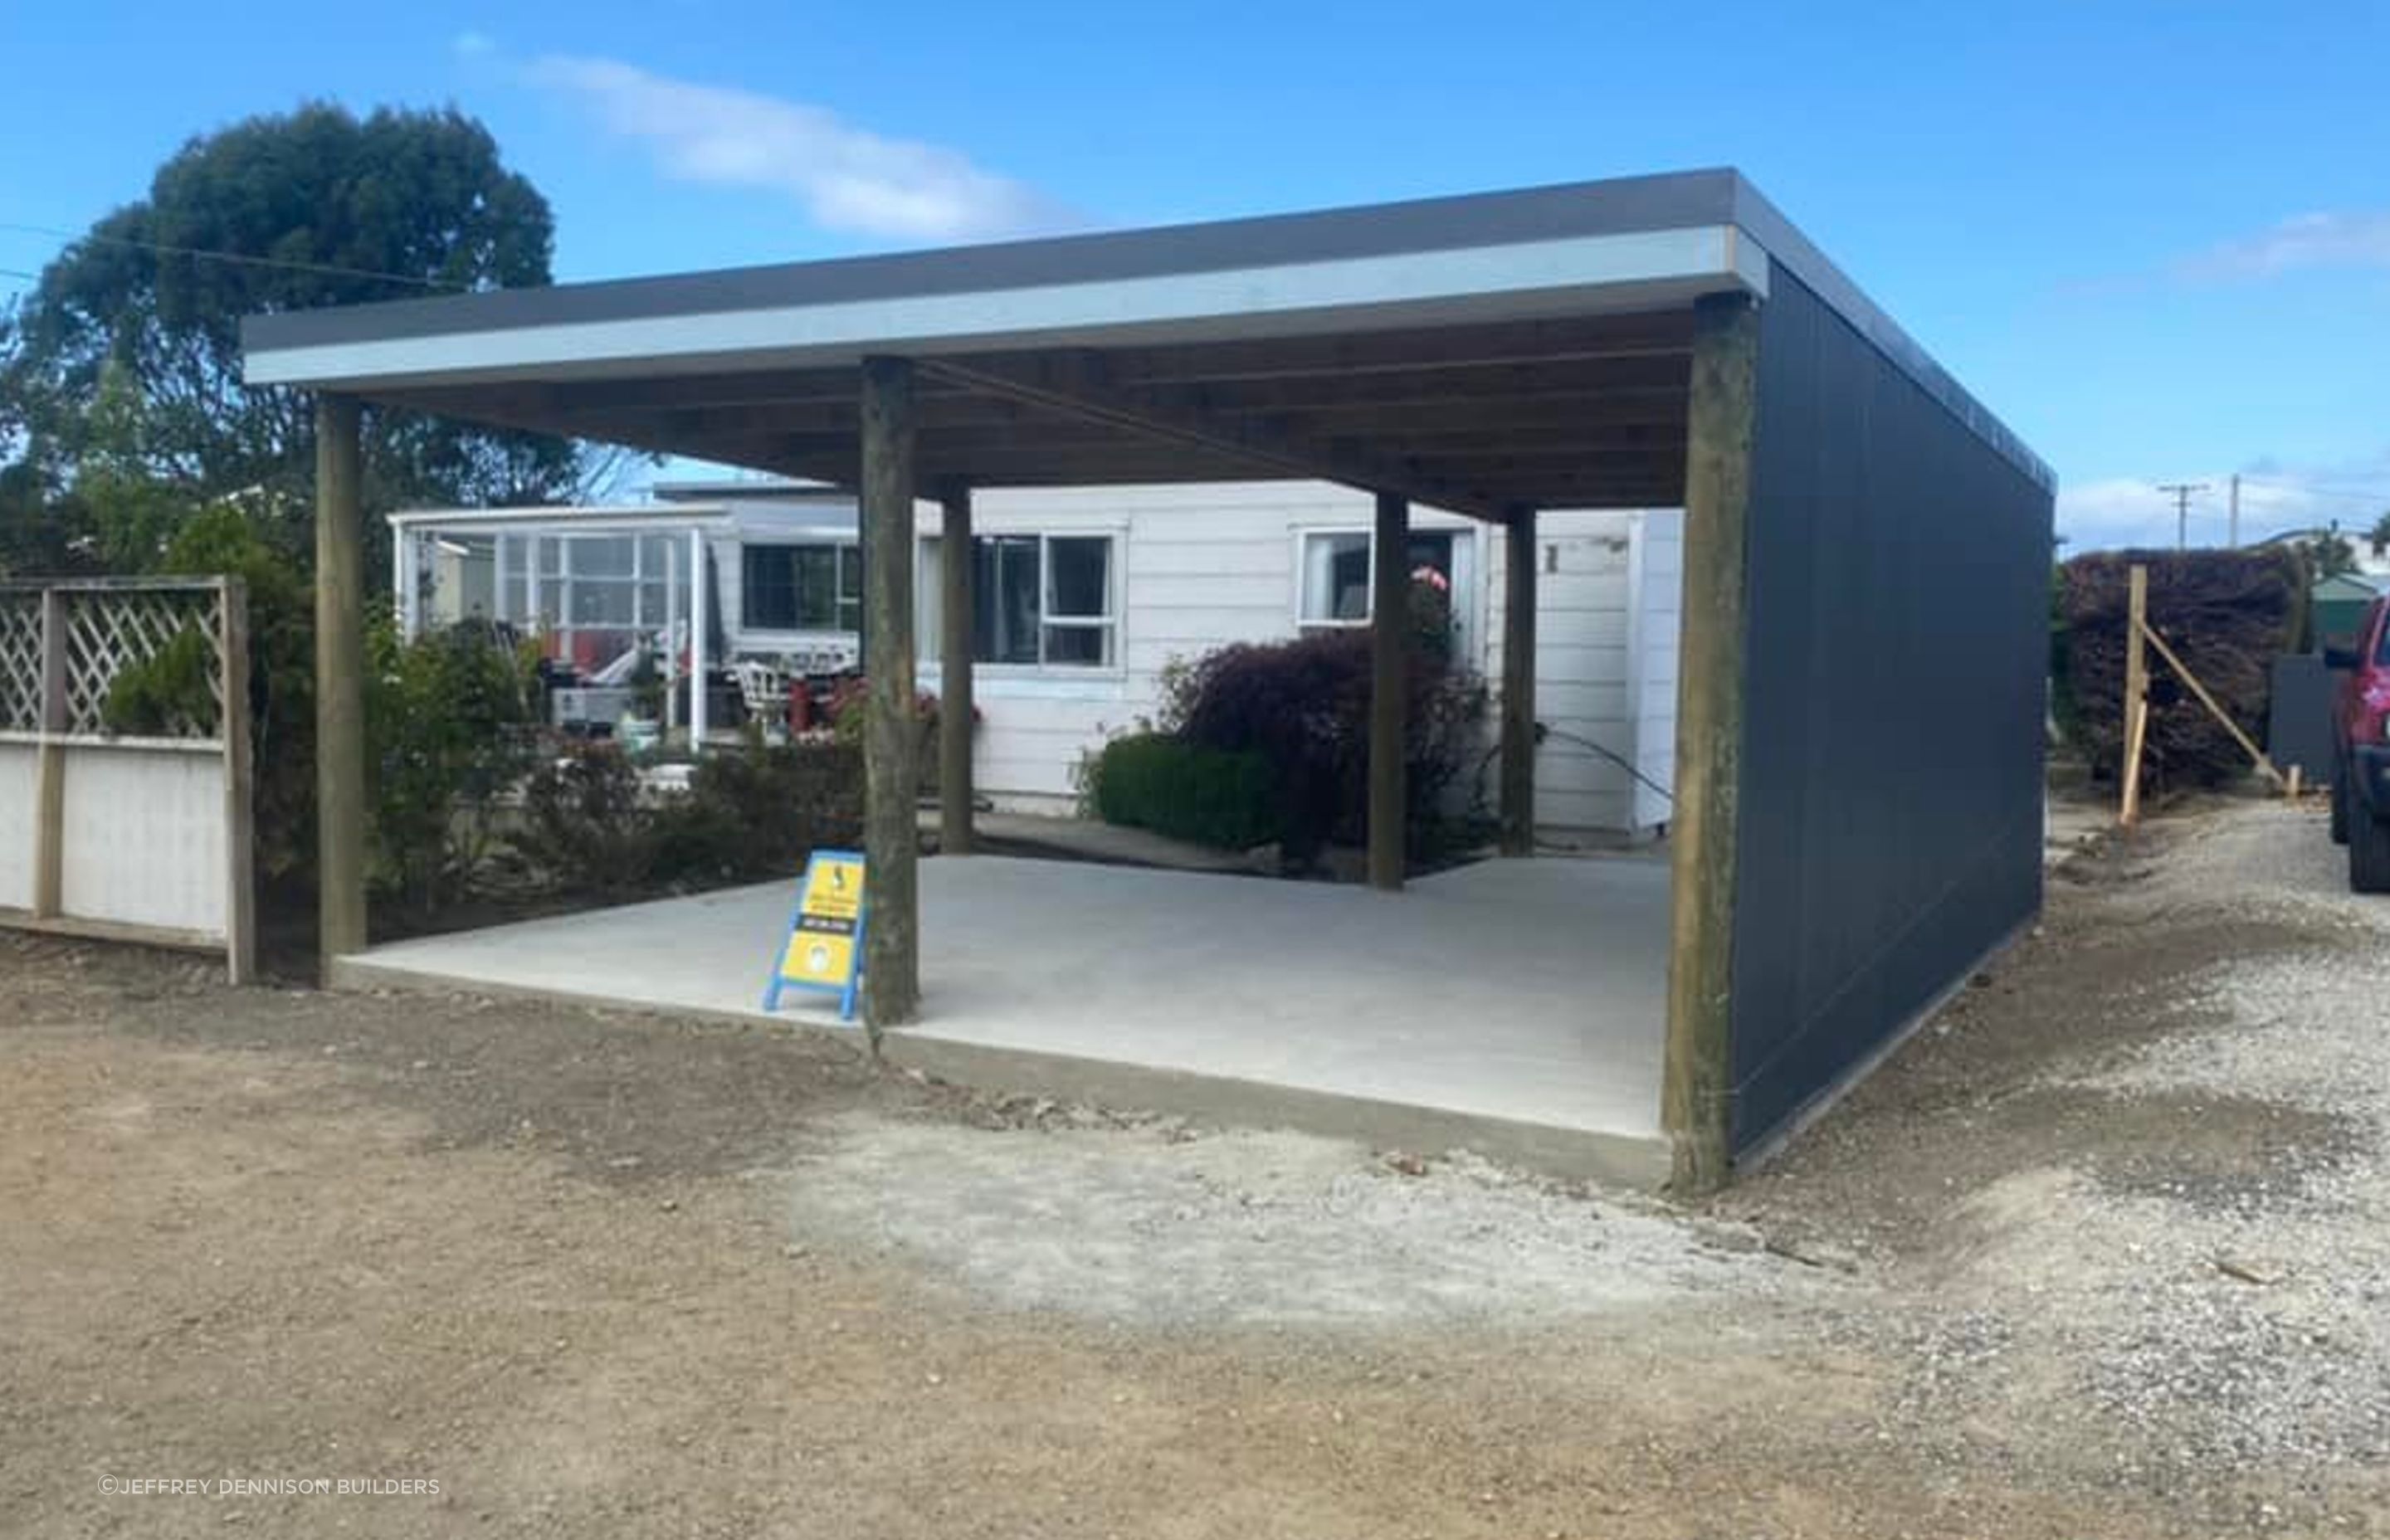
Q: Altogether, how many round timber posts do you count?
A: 6